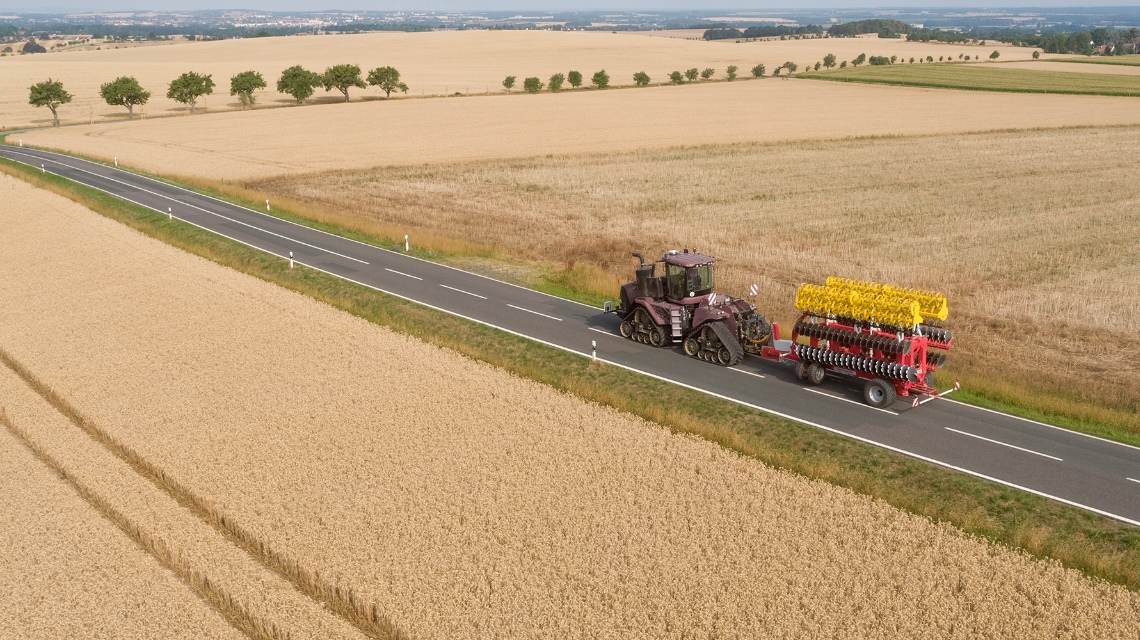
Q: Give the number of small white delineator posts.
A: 8